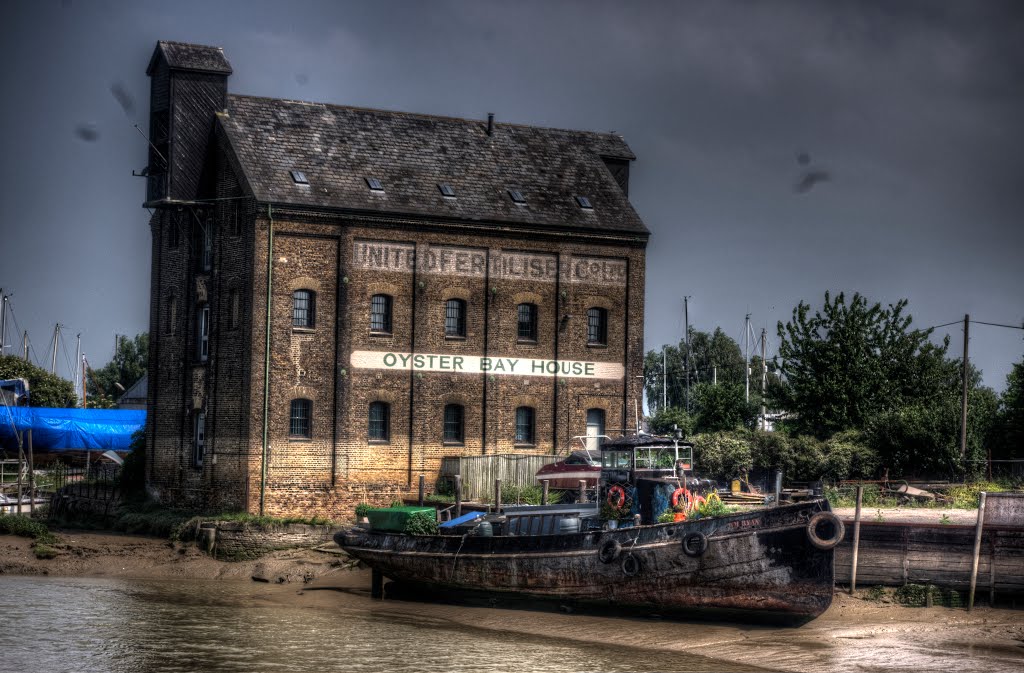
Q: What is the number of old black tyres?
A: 4